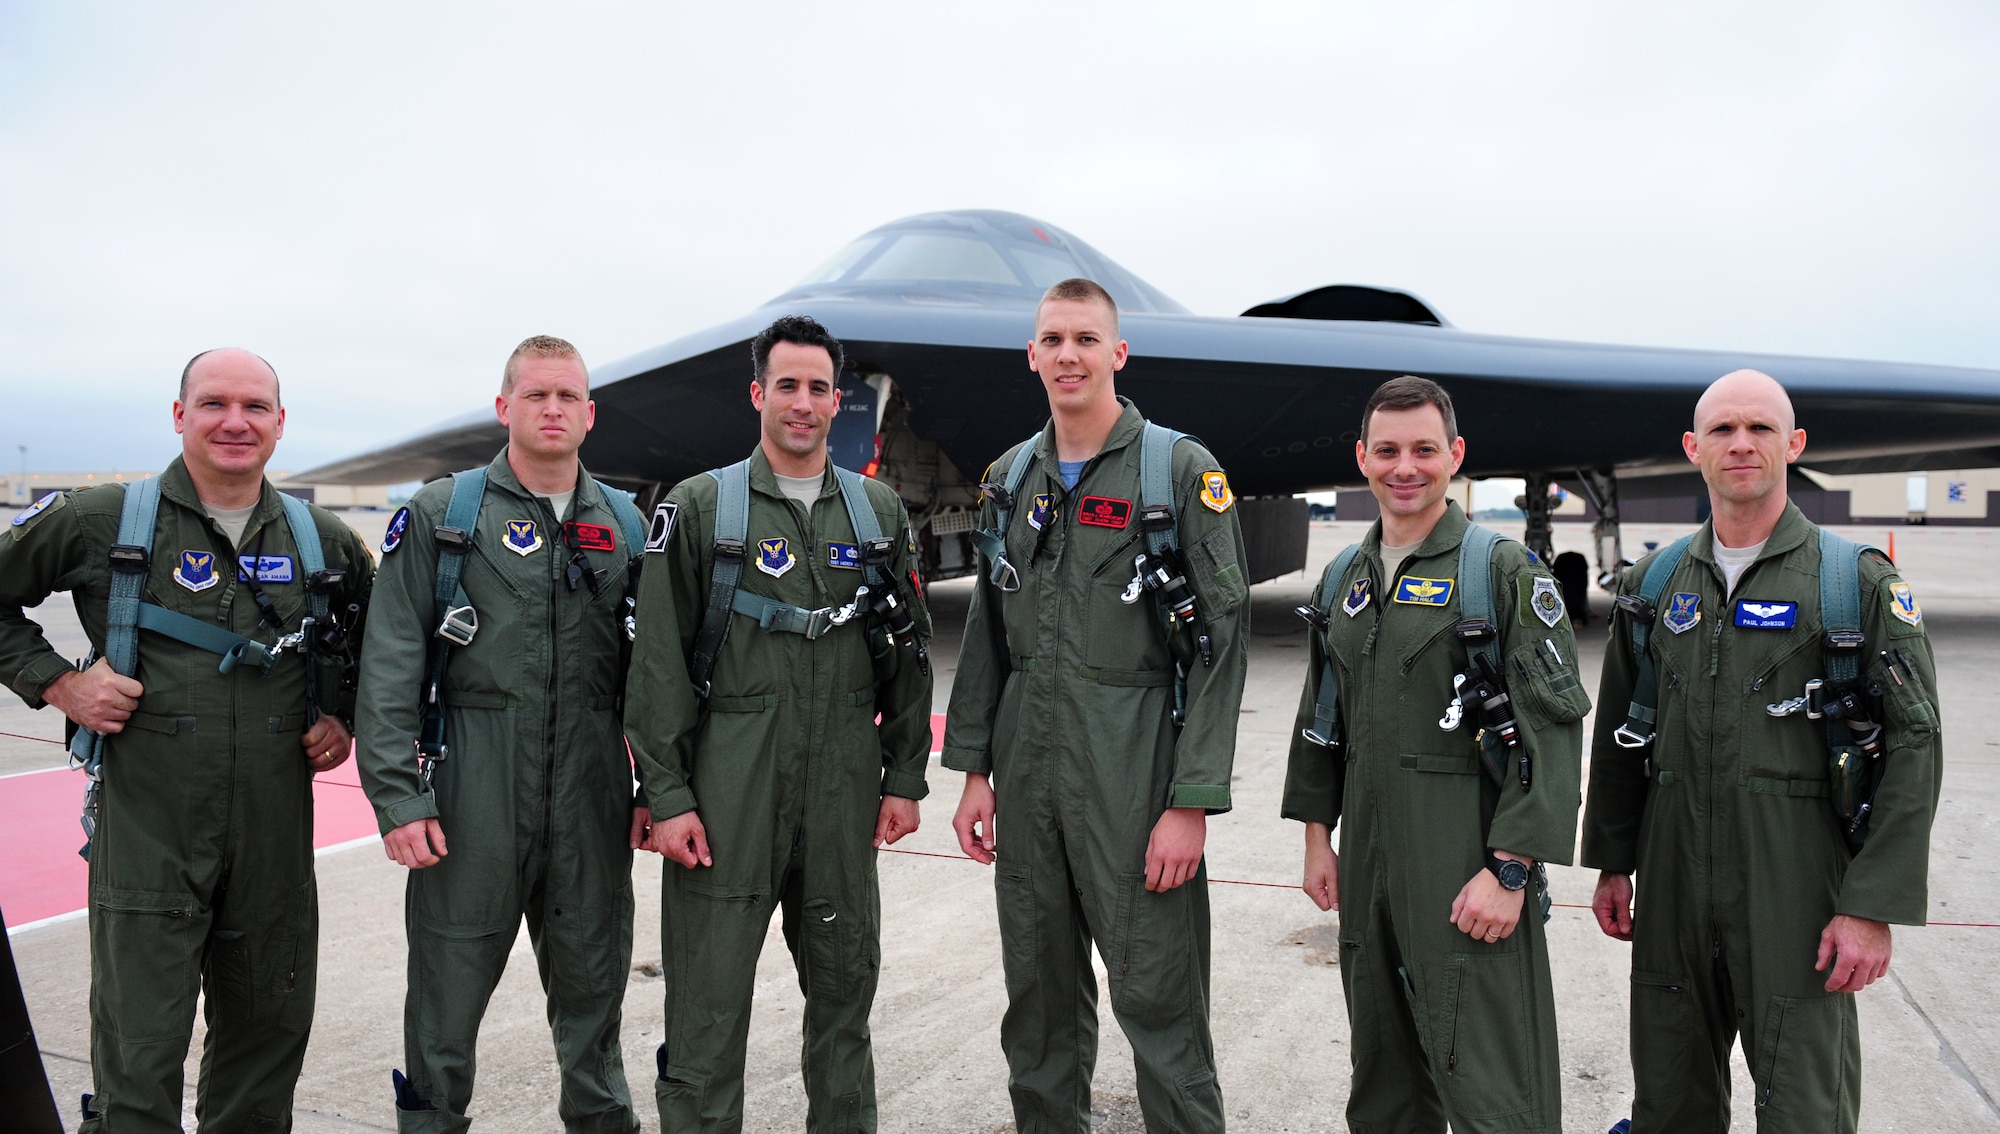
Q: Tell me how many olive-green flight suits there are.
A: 6